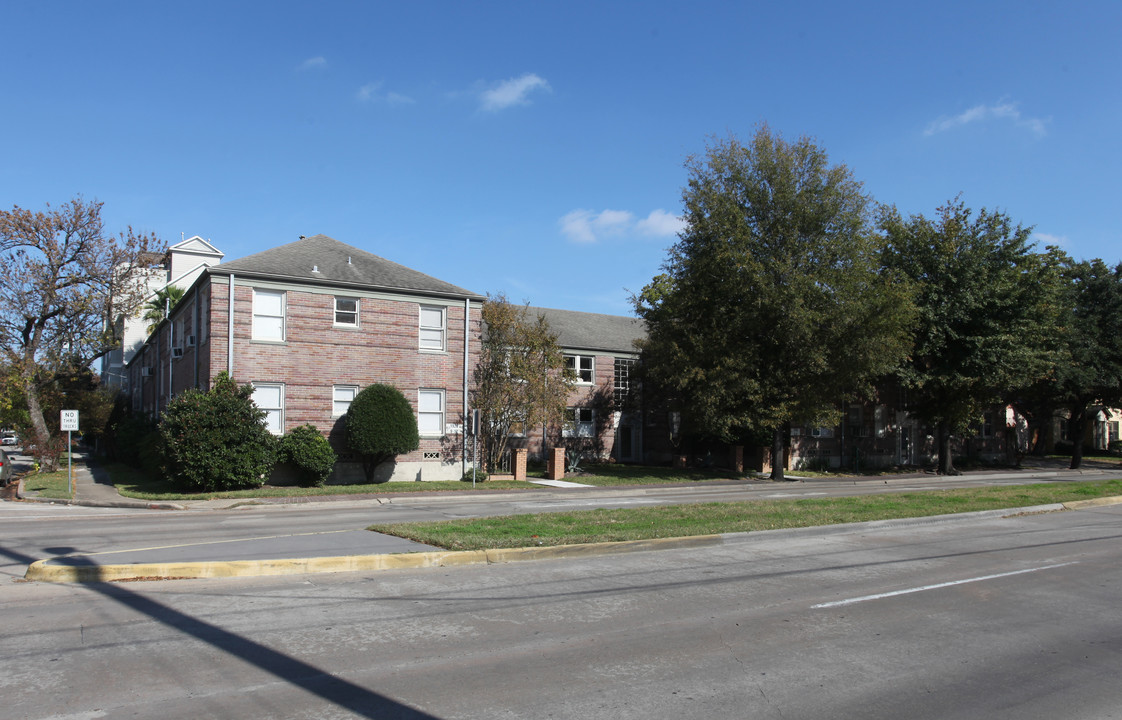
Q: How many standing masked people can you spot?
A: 0